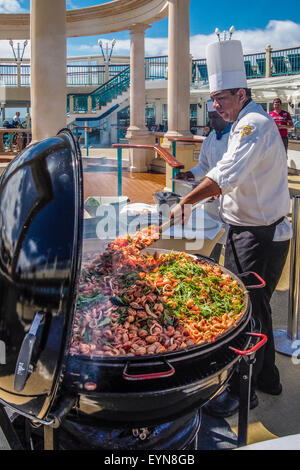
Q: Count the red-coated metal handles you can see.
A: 3